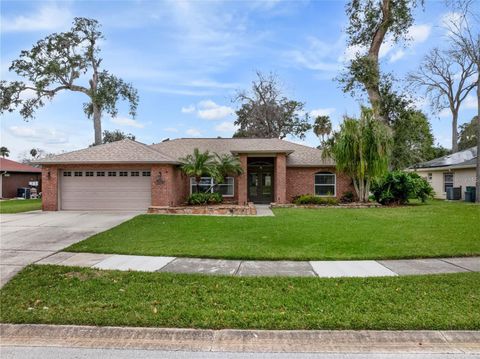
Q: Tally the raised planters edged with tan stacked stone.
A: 2